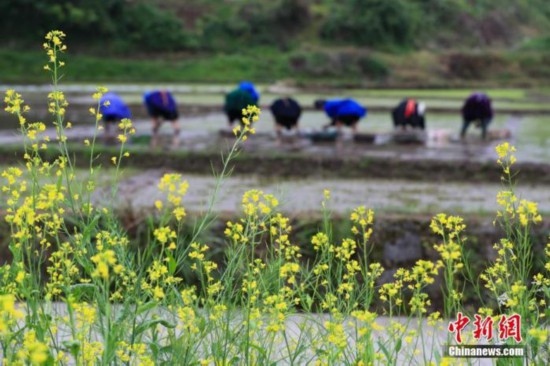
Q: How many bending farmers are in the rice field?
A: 7